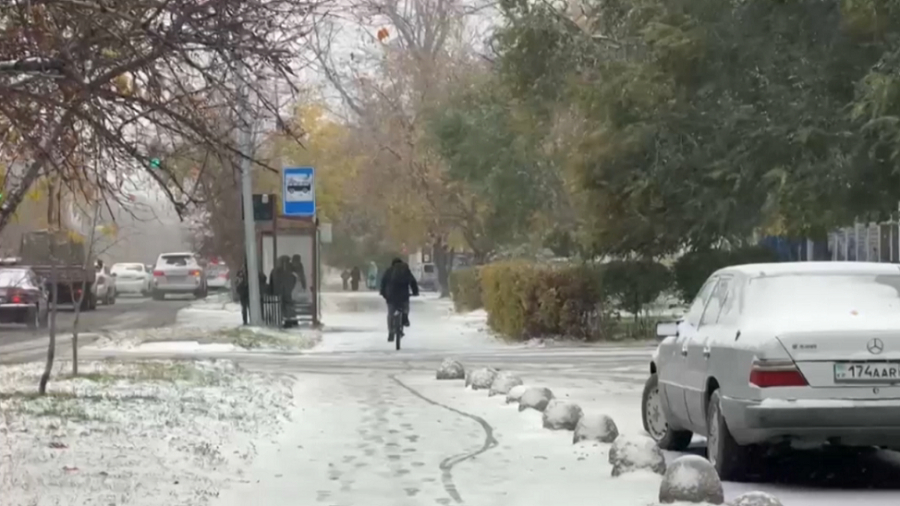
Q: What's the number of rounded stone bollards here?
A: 10